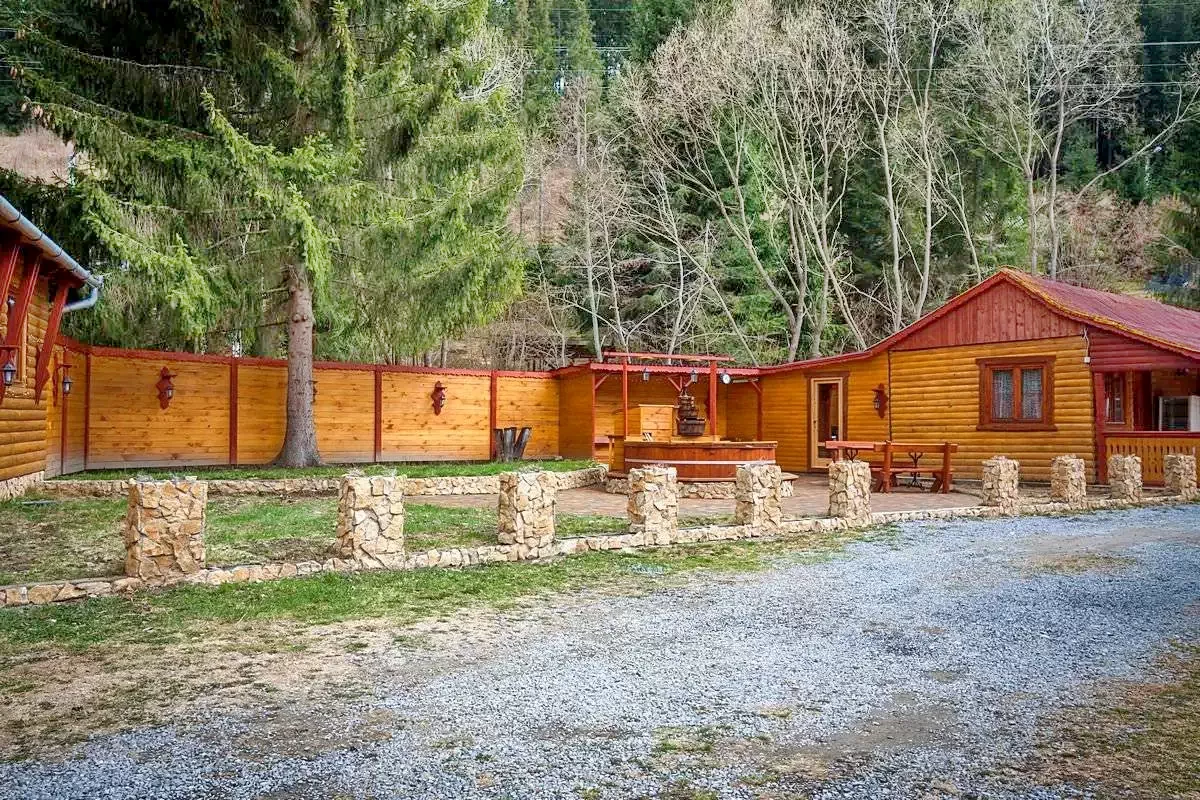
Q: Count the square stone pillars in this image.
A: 10